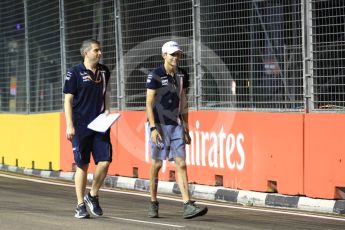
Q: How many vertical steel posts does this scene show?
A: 5